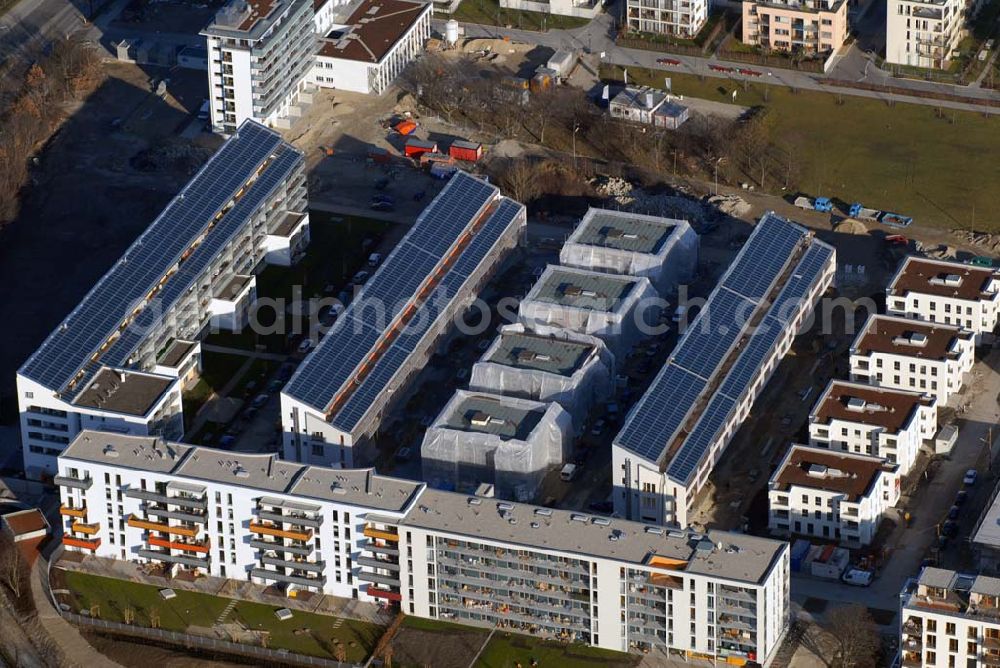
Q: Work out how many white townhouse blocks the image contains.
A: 4